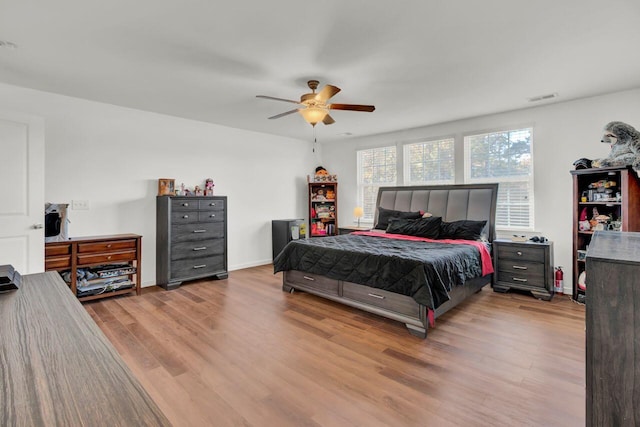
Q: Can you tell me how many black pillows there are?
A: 3